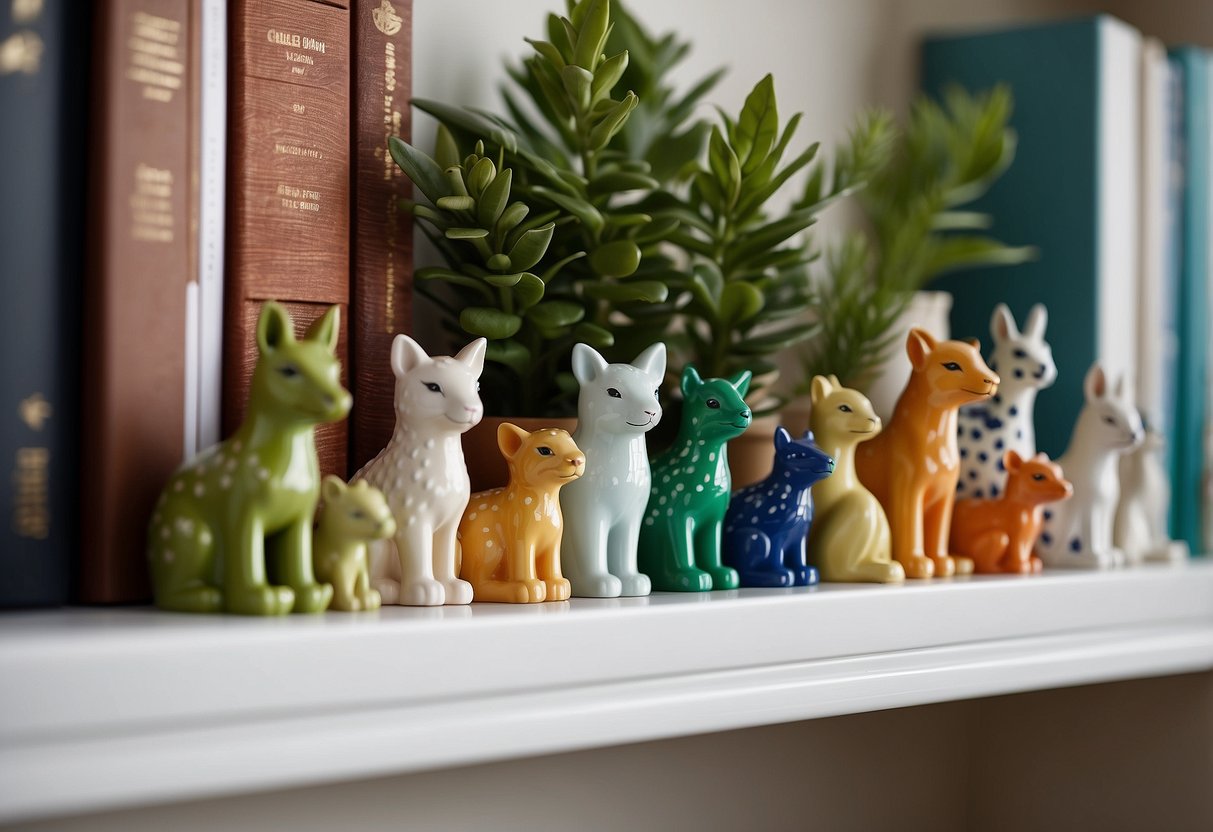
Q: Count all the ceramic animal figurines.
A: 13